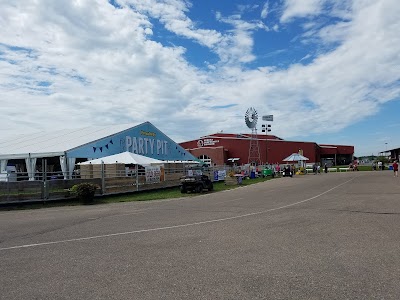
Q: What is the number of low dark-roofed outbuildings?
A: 1